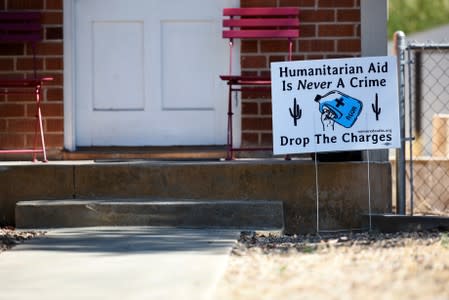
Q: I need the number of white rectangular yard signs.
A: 1